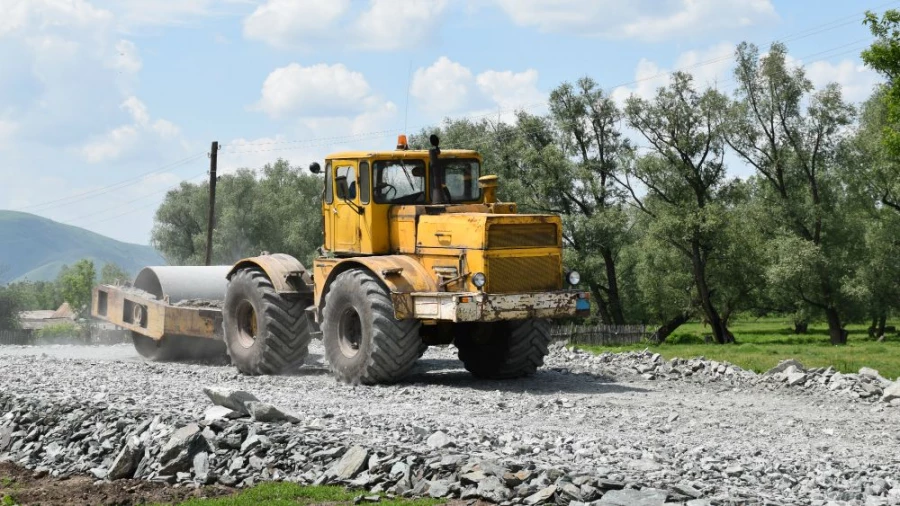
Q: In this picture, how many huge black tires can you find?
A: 3